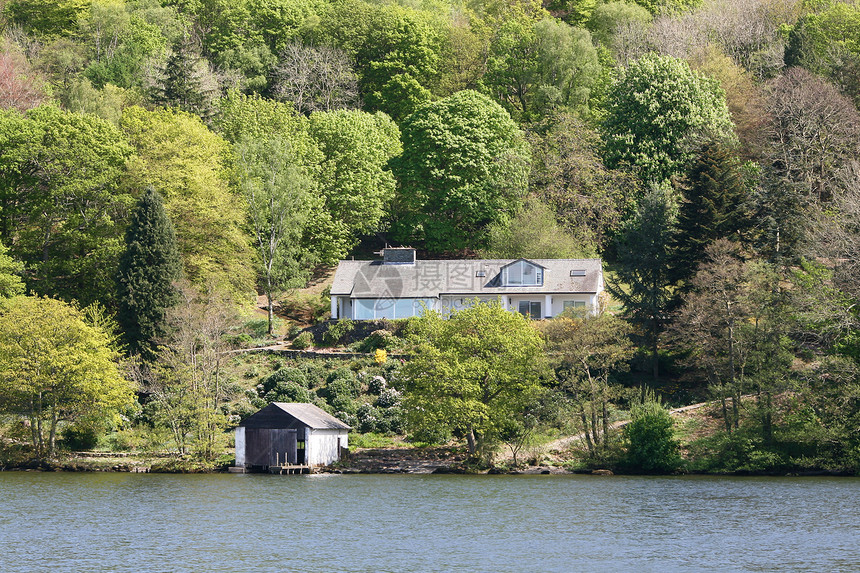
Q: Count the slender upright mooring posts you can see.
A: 2